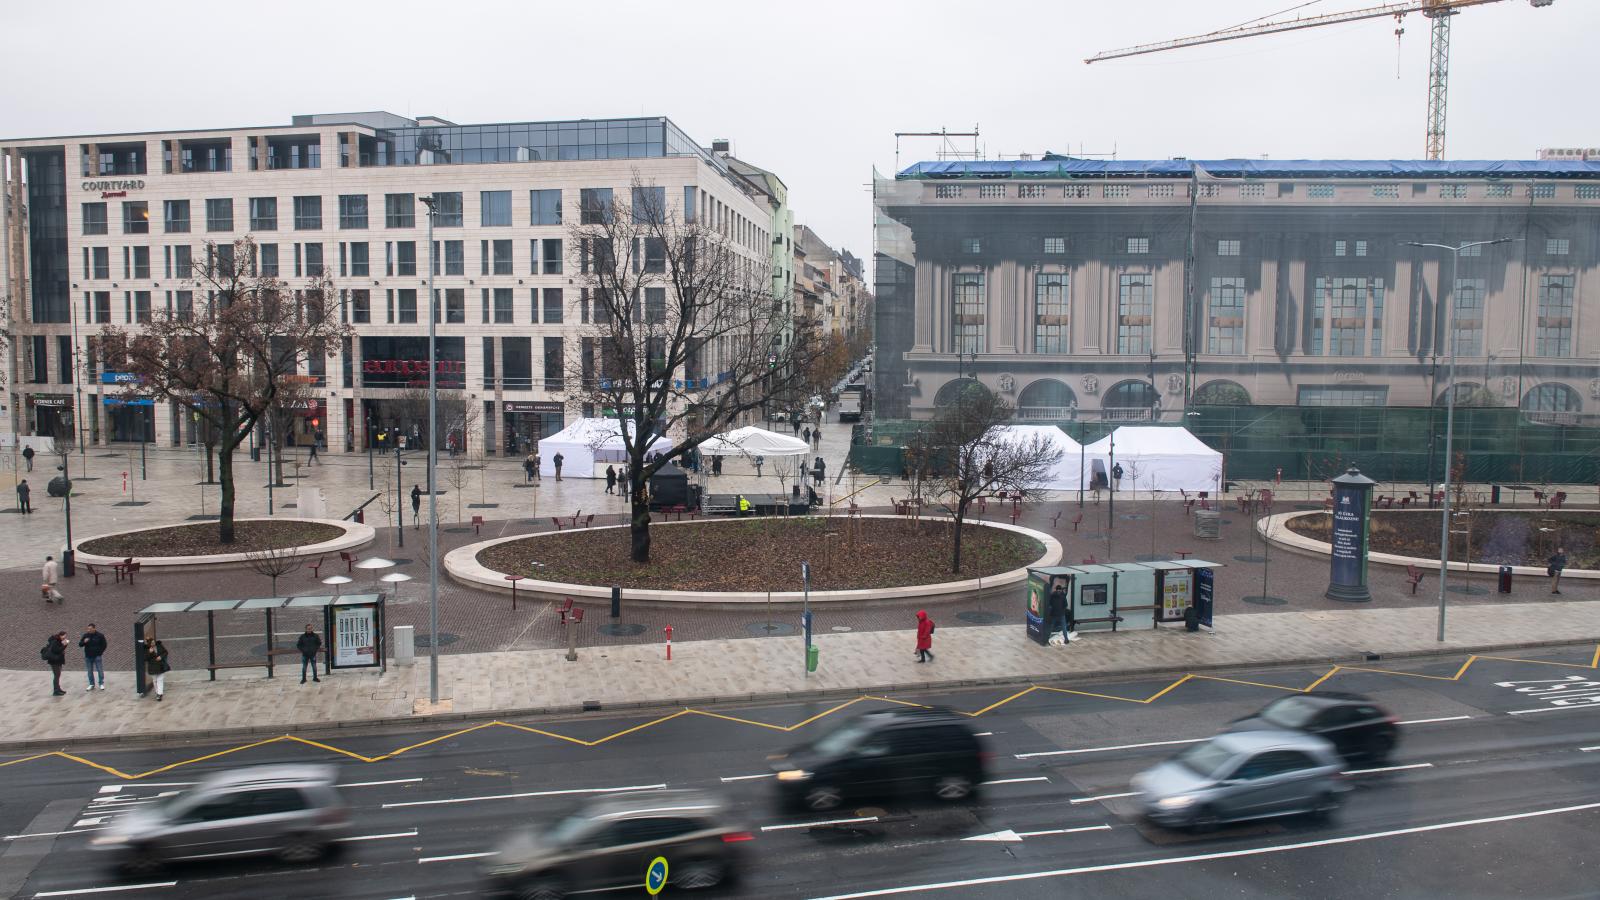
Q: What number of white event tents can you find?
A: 4